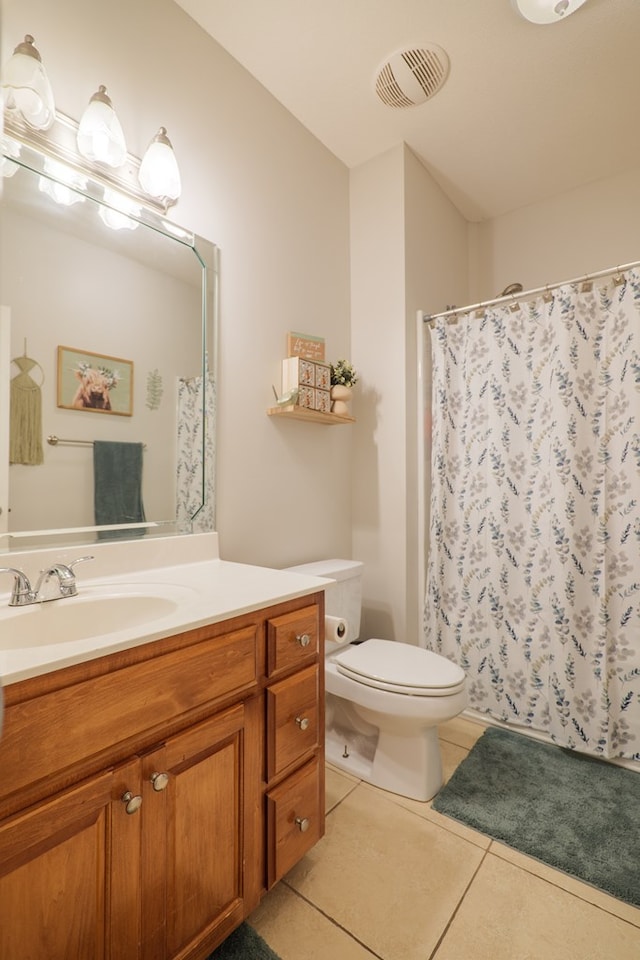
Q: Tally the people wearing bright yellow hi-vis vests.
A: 0